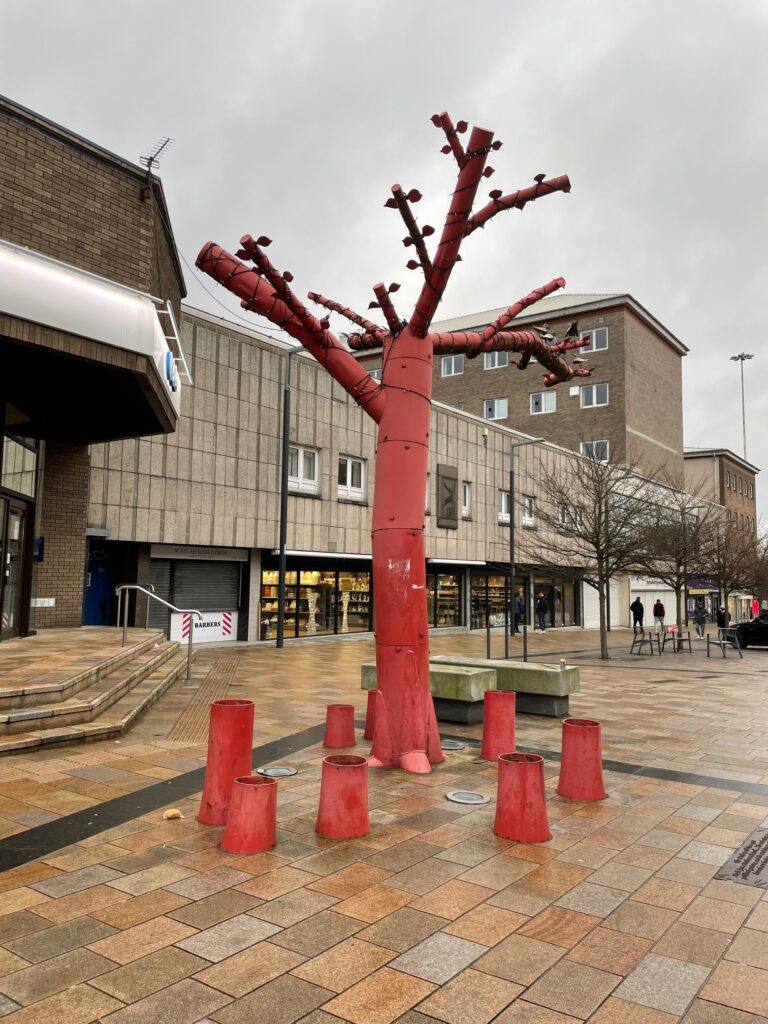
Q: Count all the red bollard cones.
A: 8